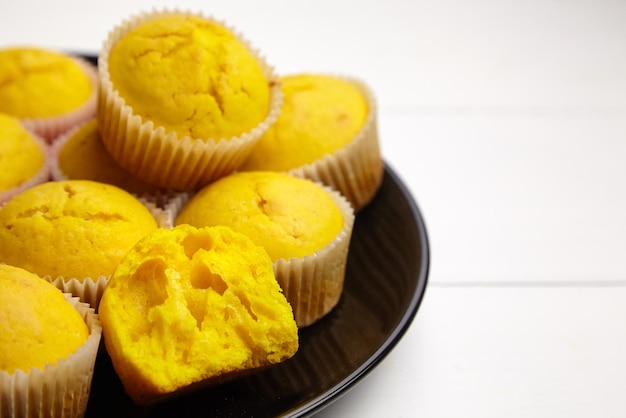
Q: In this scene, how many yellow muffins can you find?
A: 9